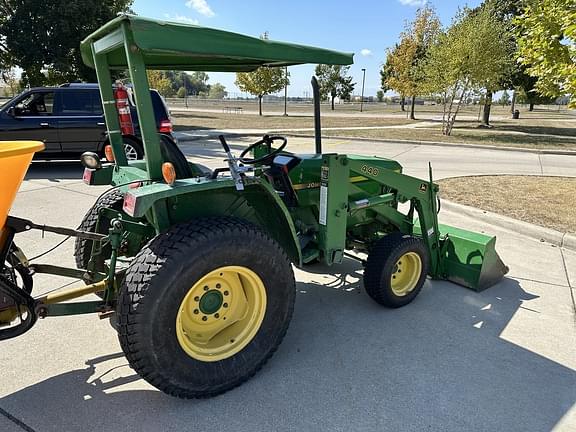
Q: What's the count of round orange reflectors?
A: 2